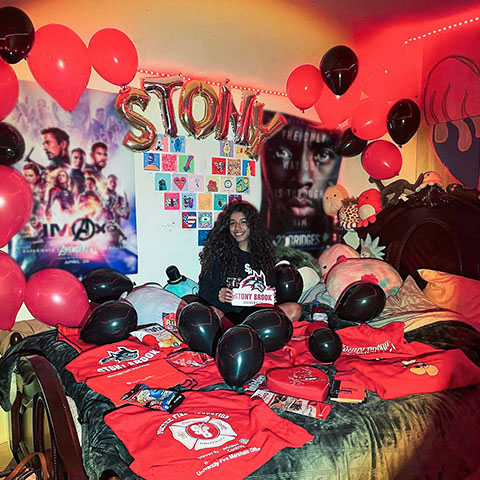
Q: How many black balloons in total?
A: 13